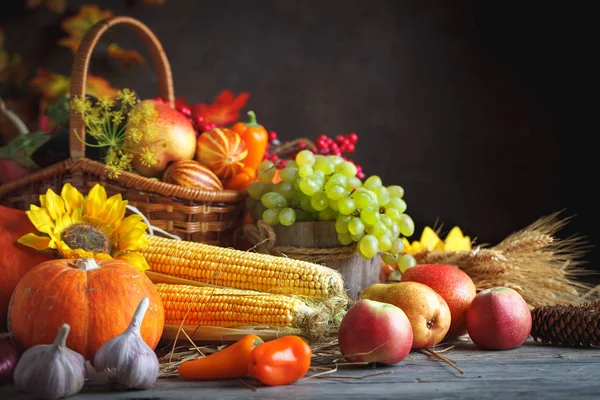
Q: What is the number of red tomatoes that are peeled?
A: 0